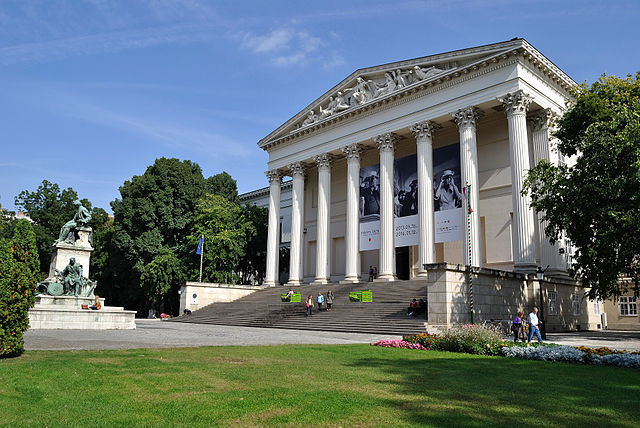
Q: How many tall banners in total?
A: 3